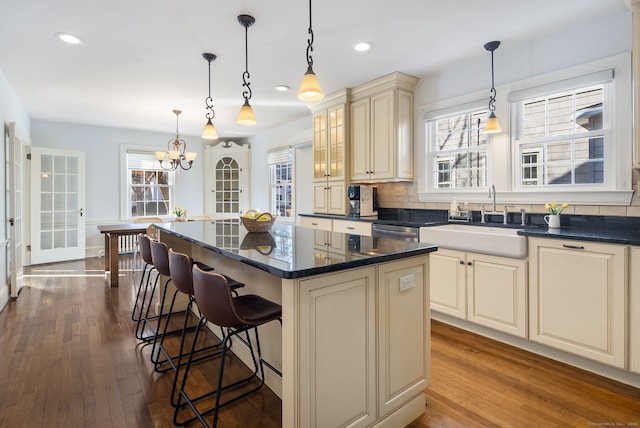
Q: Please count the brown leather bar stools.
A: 4